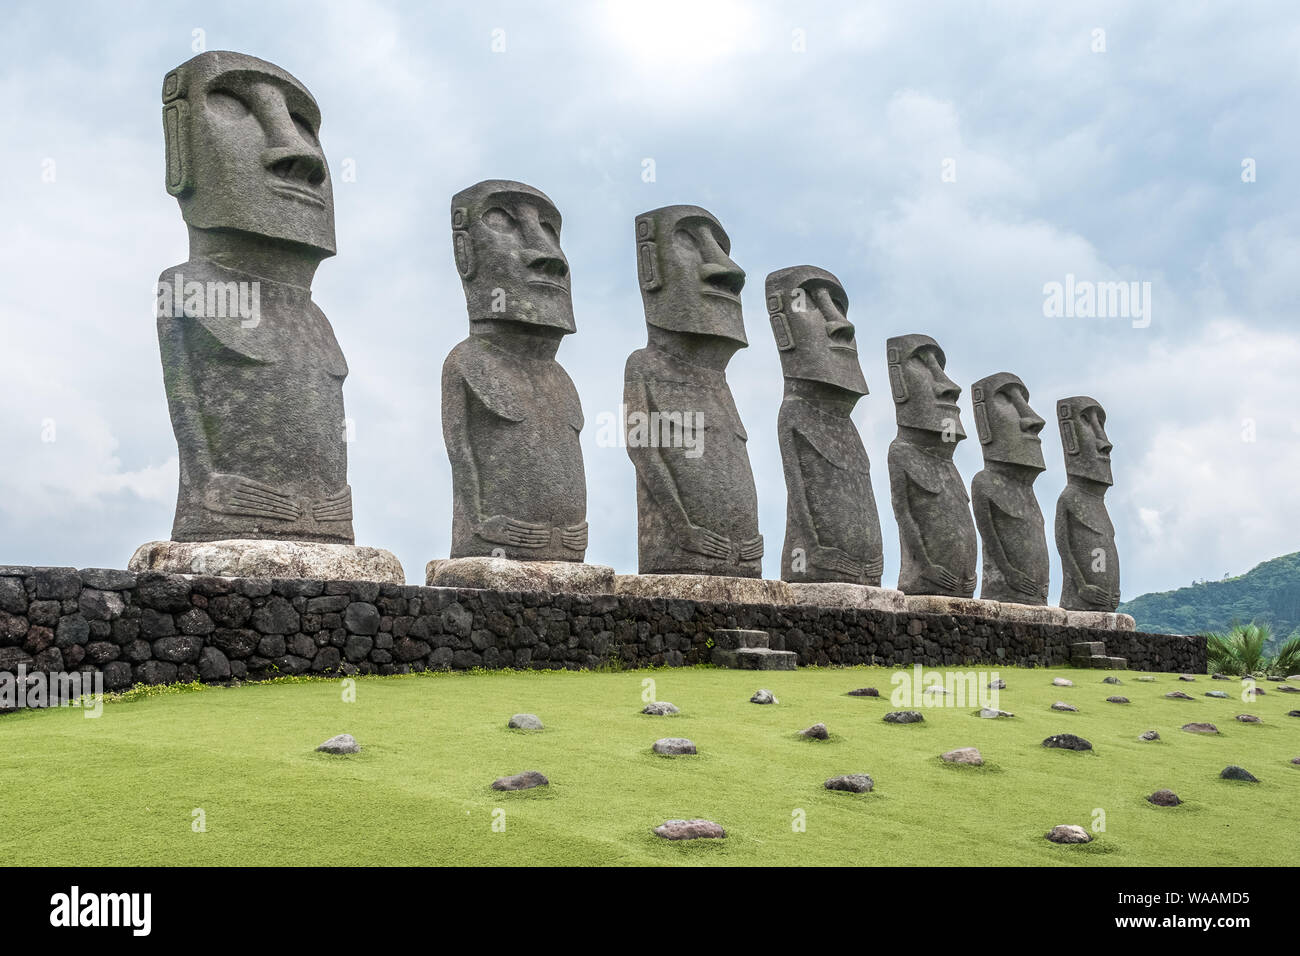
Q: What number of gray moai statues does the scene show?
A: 7